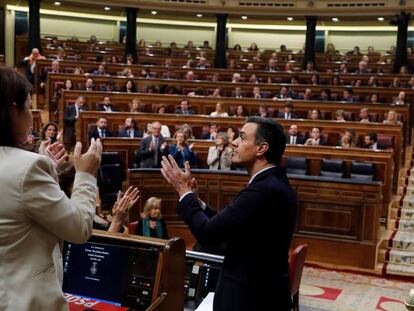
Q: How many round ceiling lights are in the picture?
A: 8